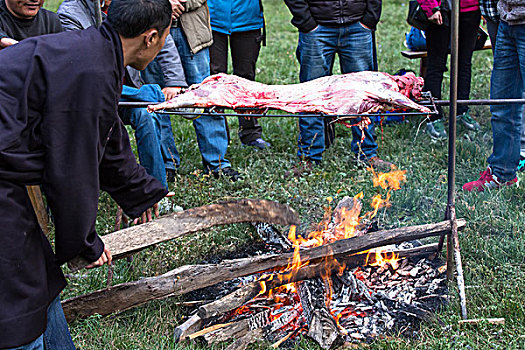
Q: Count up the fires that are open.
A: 1